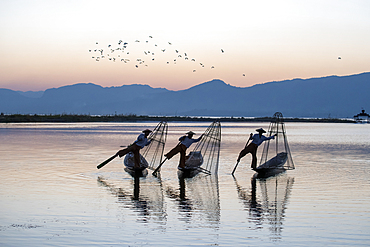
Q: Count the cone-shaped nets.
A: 3